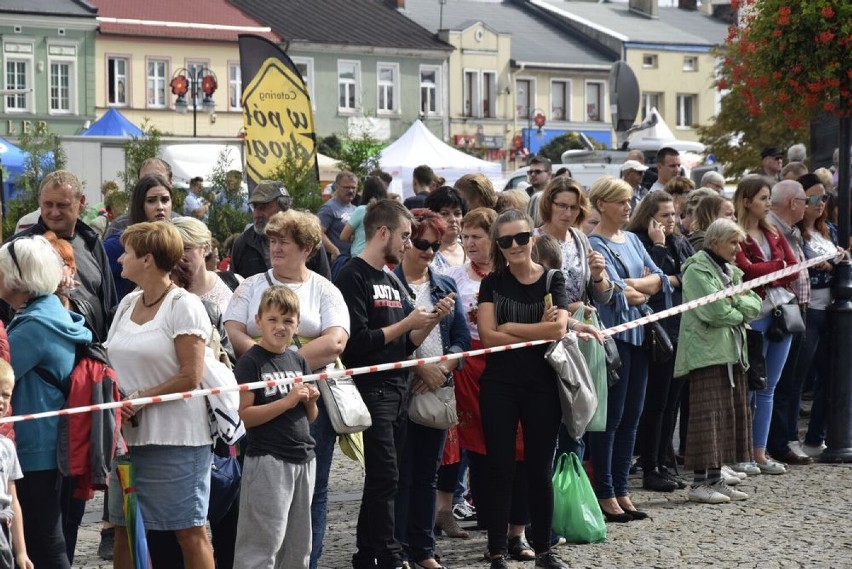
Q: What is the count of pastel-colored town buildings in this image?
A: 5